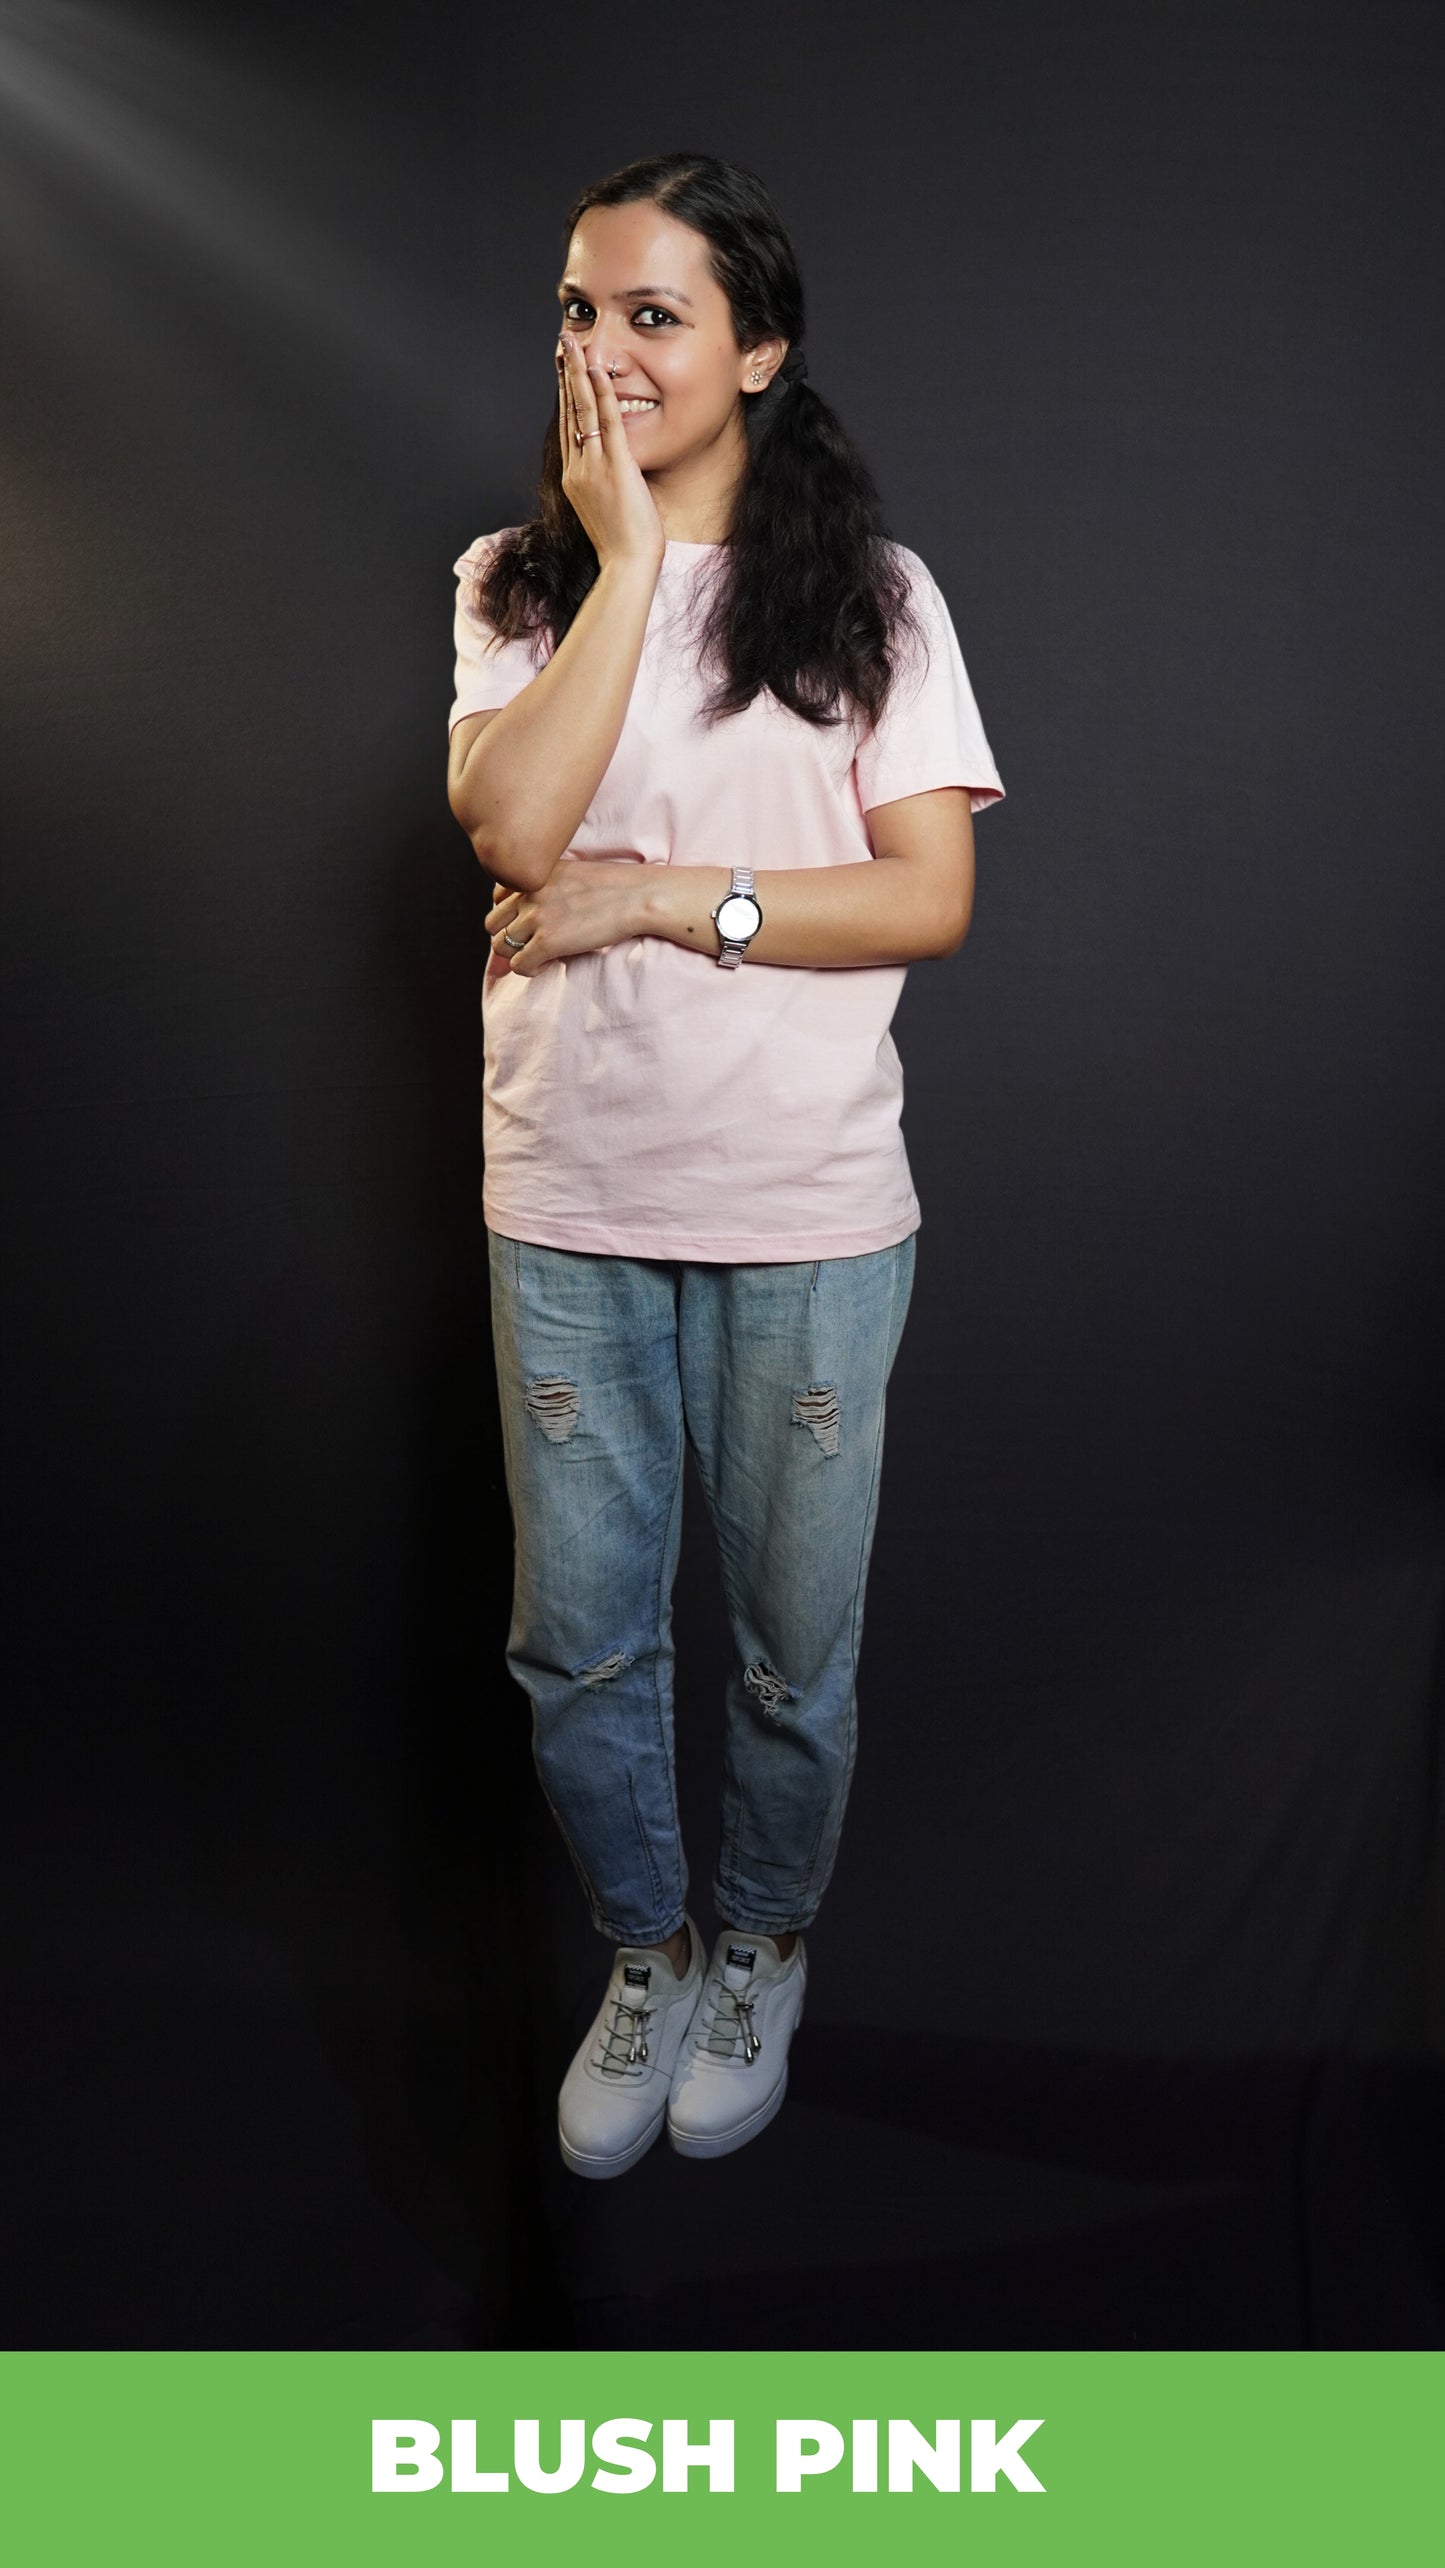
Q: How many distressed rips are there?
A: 4